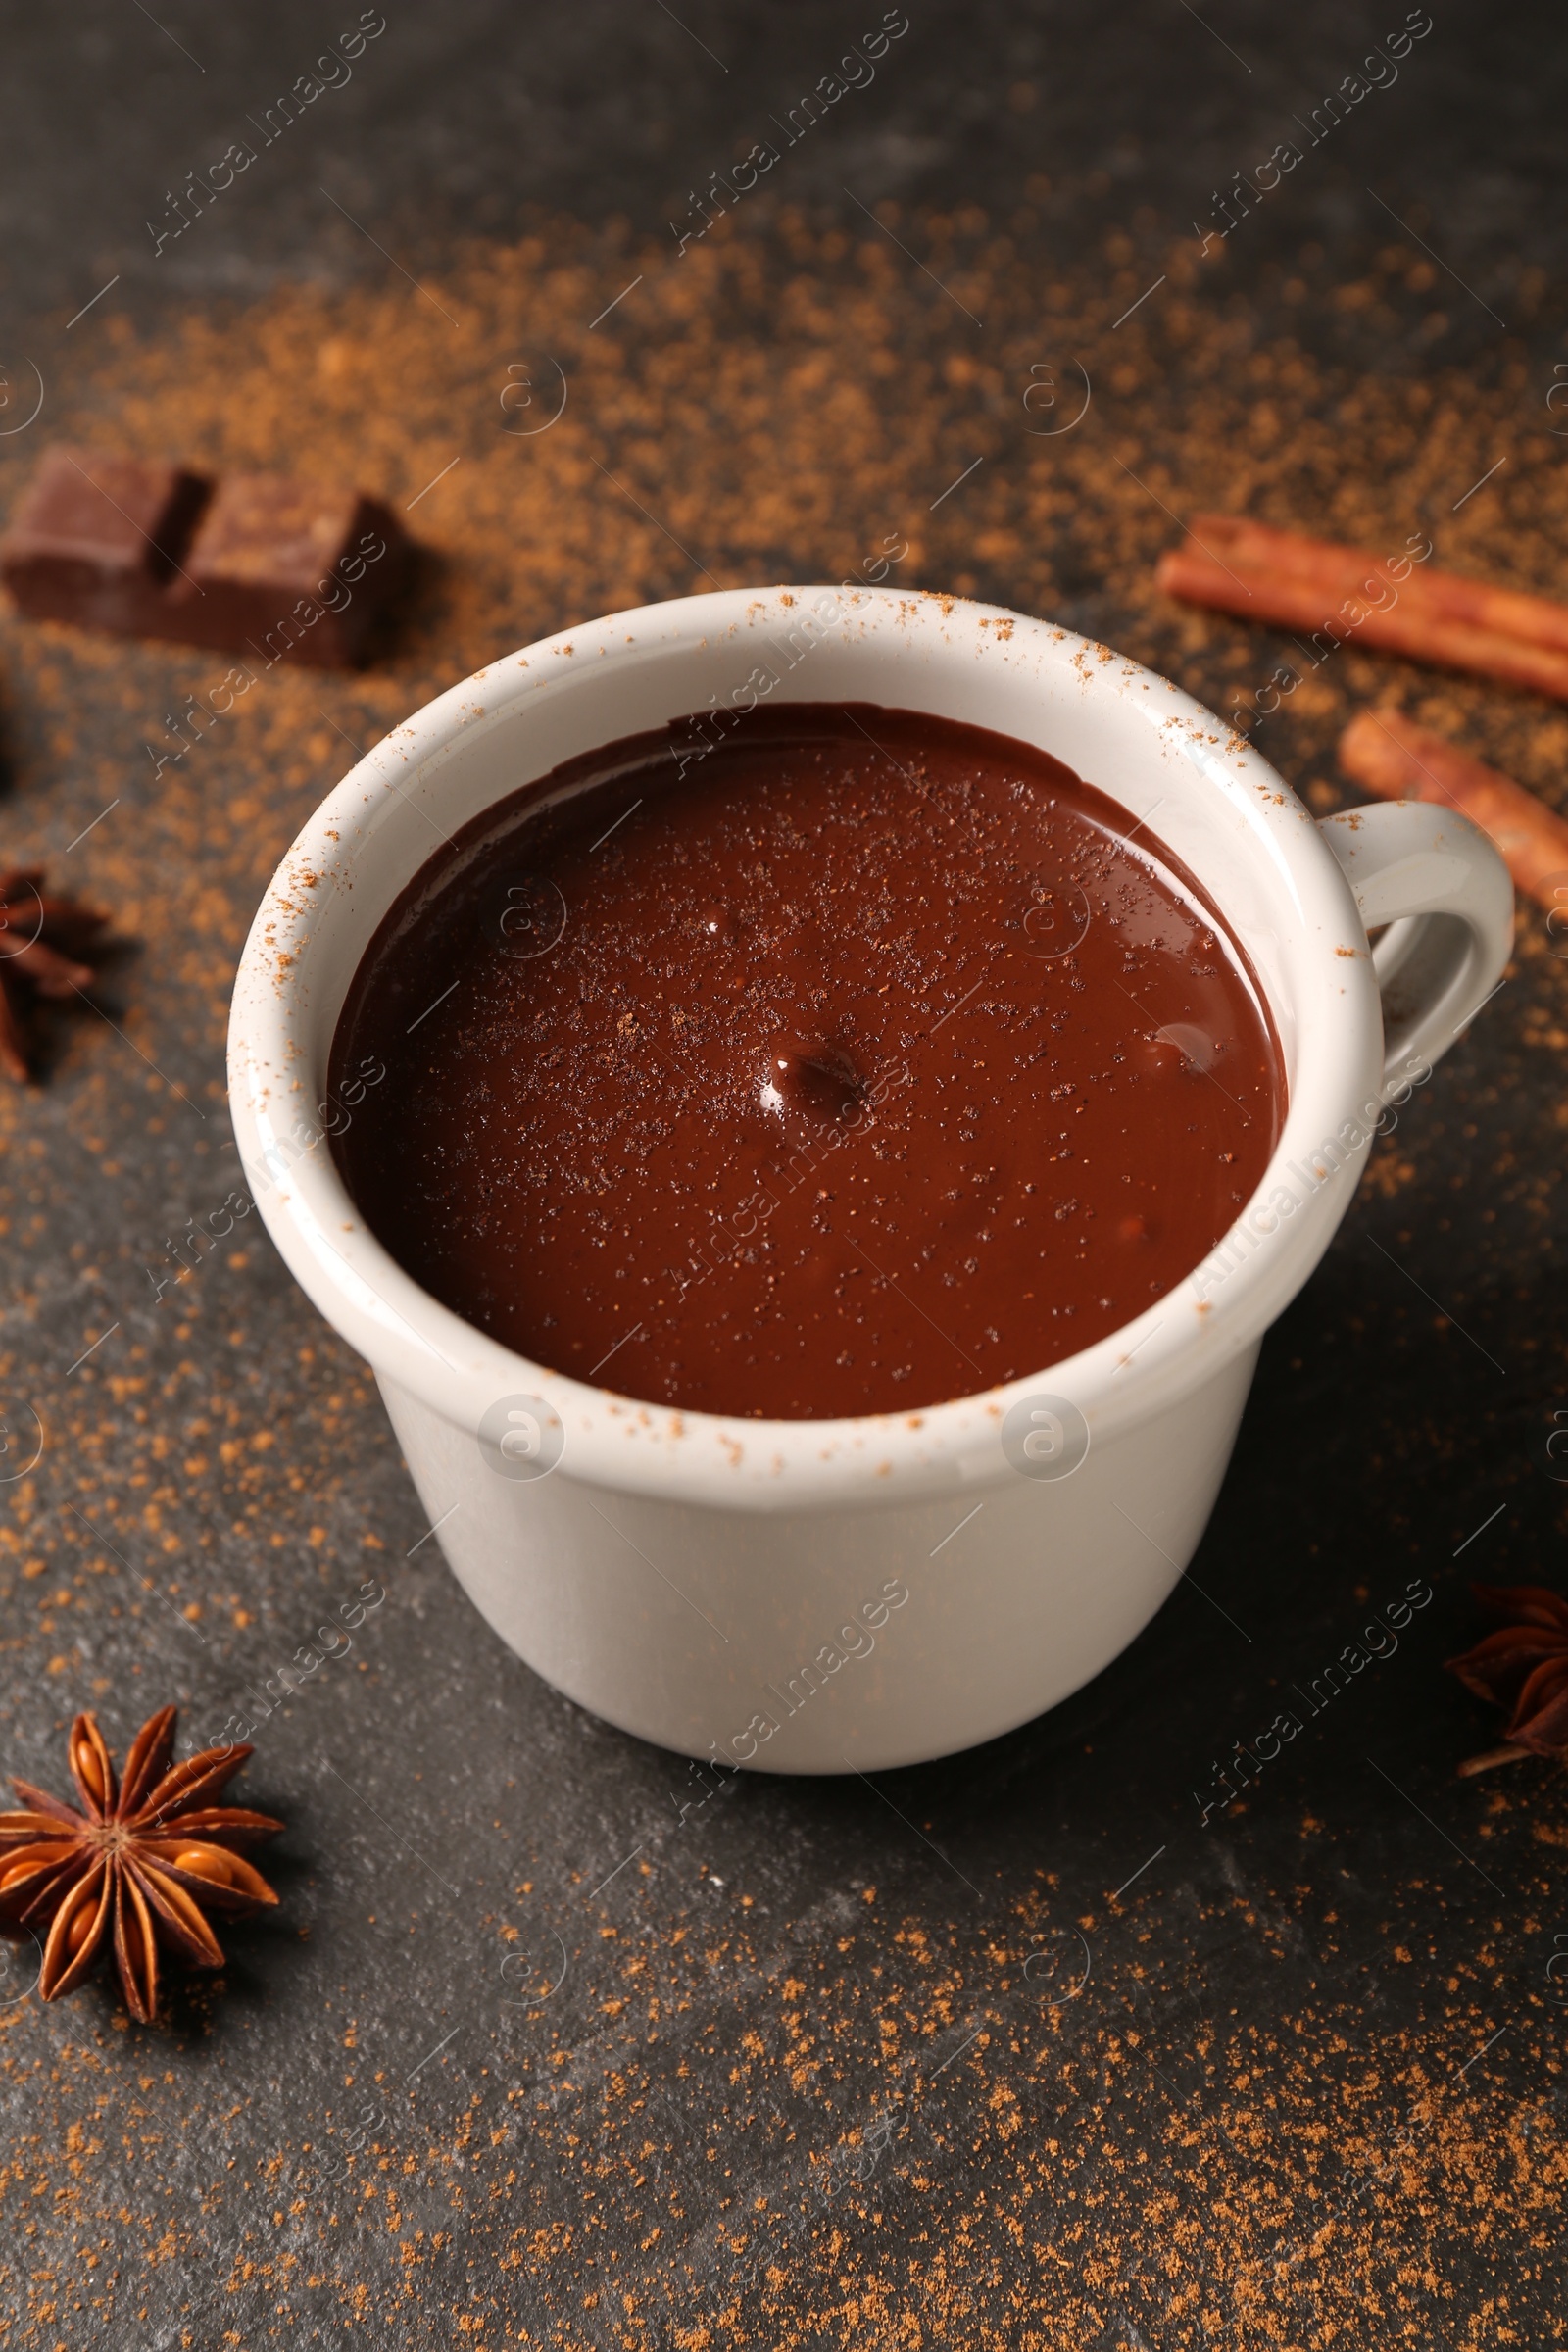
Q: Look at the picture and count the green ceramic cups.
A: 0